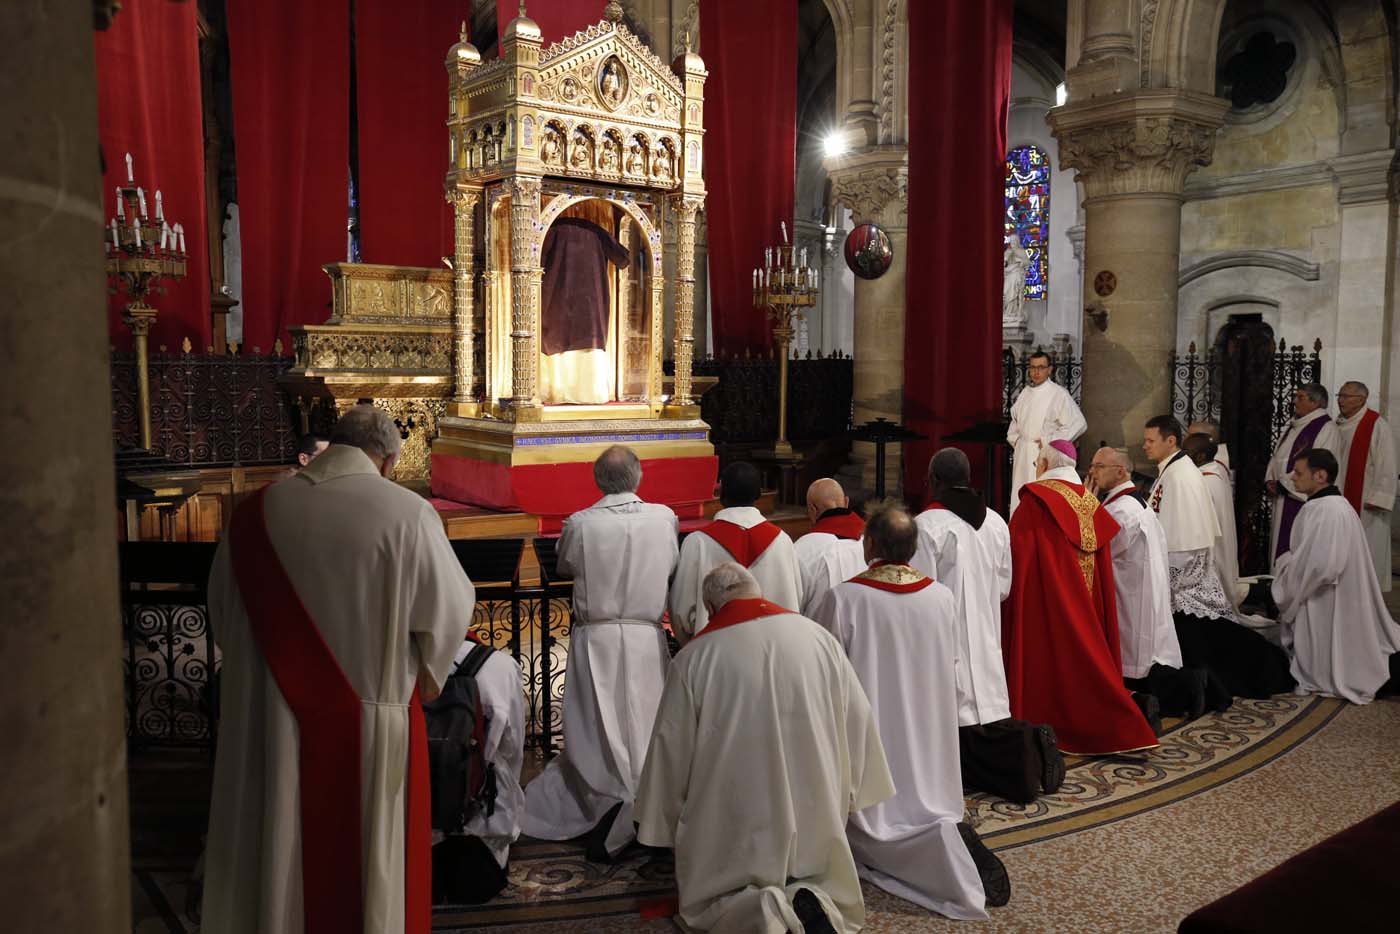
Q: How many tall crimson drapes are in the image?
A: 6